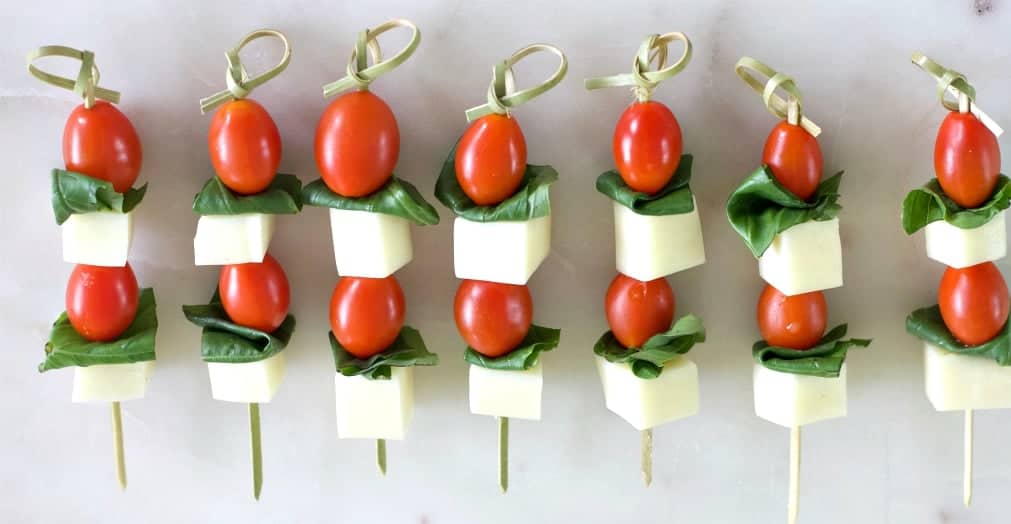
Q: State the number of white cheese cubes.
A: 14